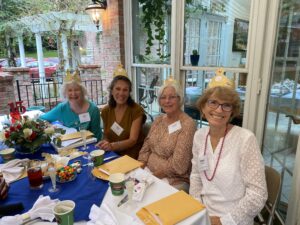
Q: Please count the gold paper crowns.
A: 4